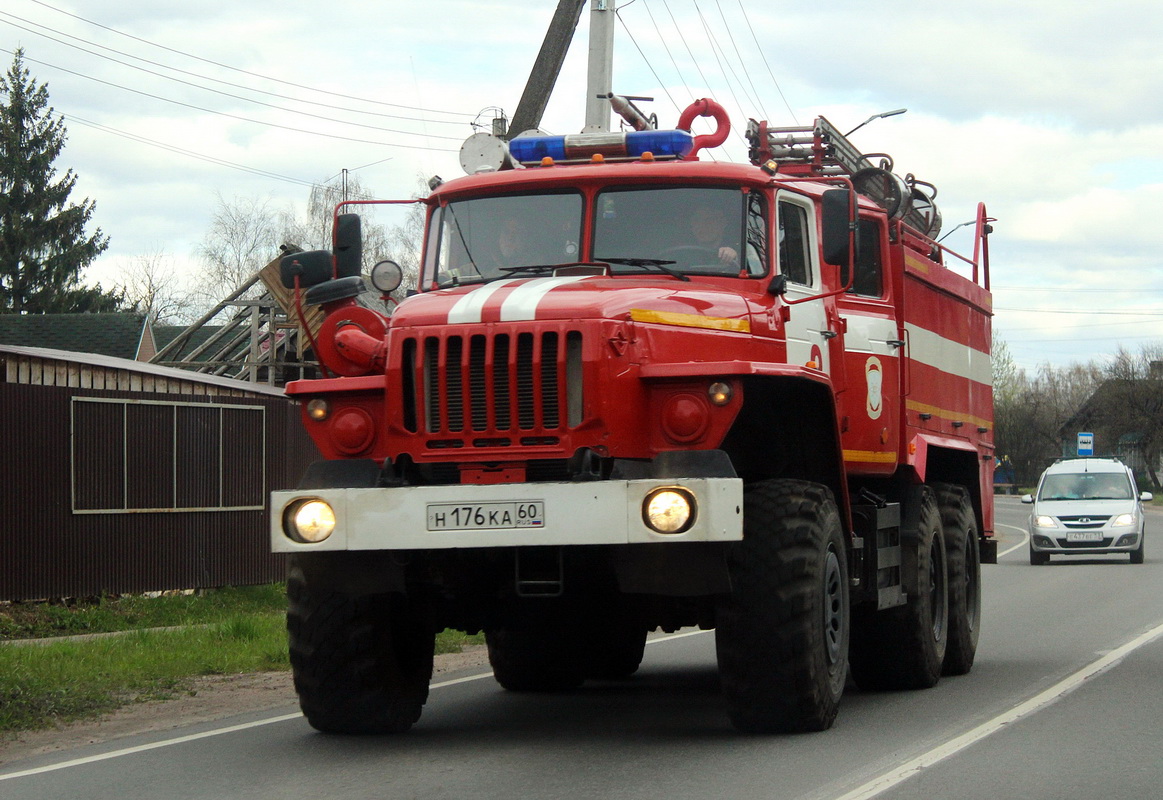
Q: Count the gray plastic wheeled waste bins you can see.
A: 0